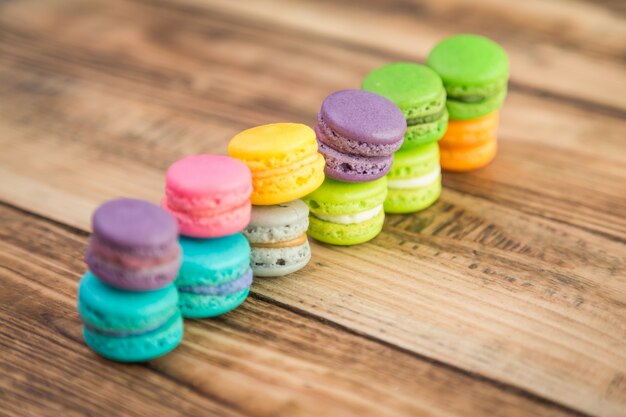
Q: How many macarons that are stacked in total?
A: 12